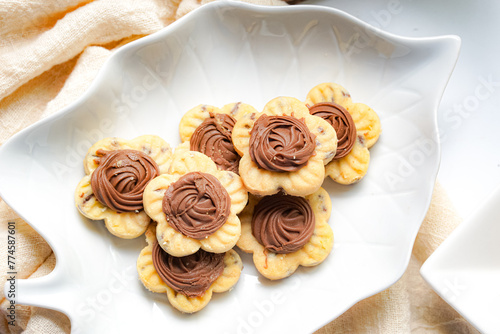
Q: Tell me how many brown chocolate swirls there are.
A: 7